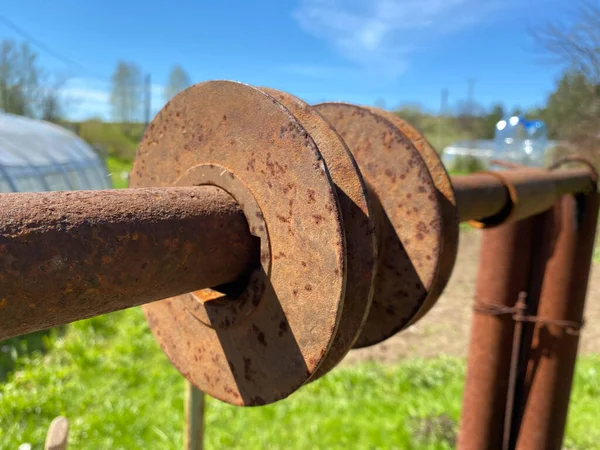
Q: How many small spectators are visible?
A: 0